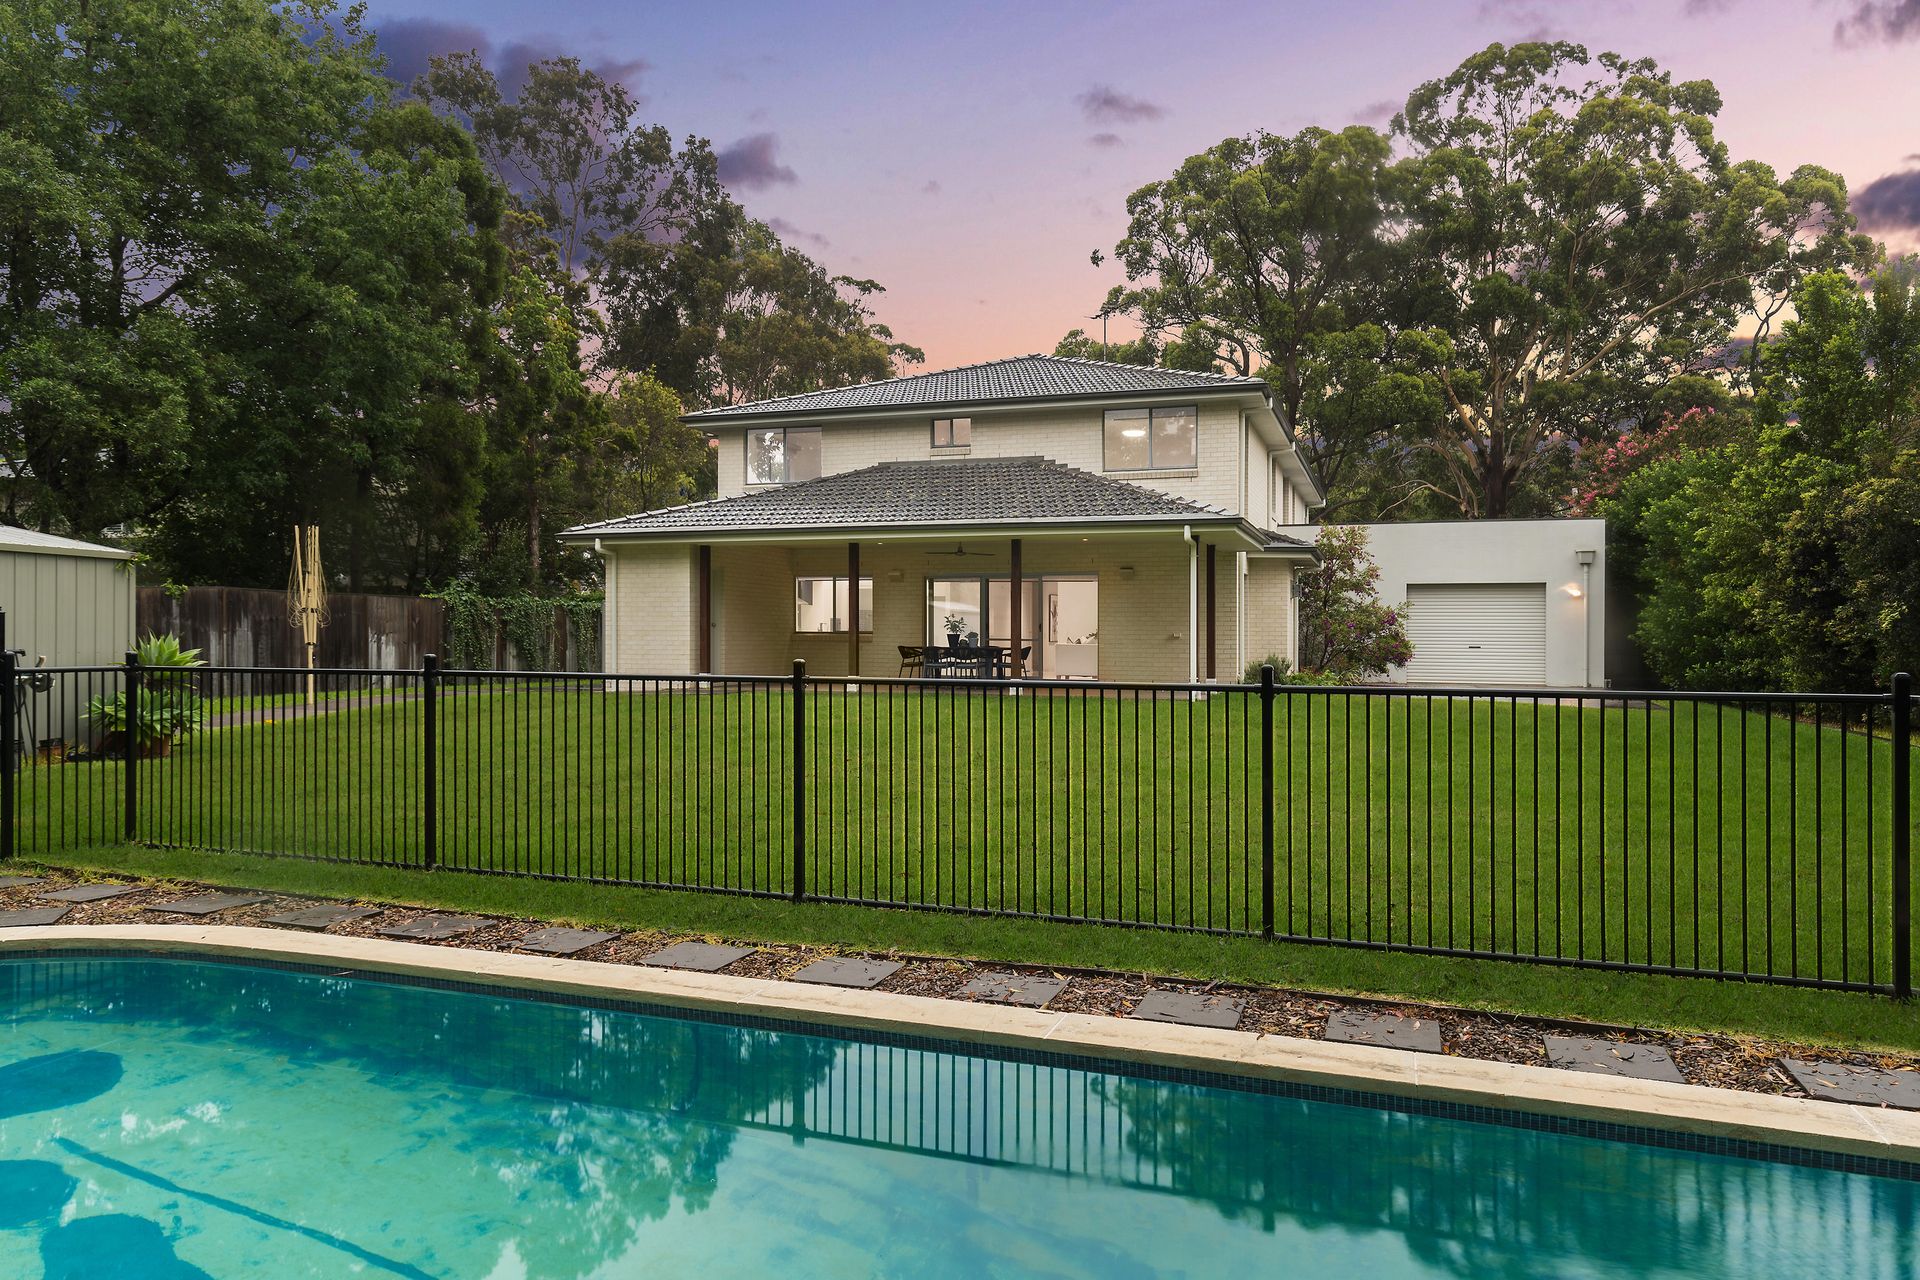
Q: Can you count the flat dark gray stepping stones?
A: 14